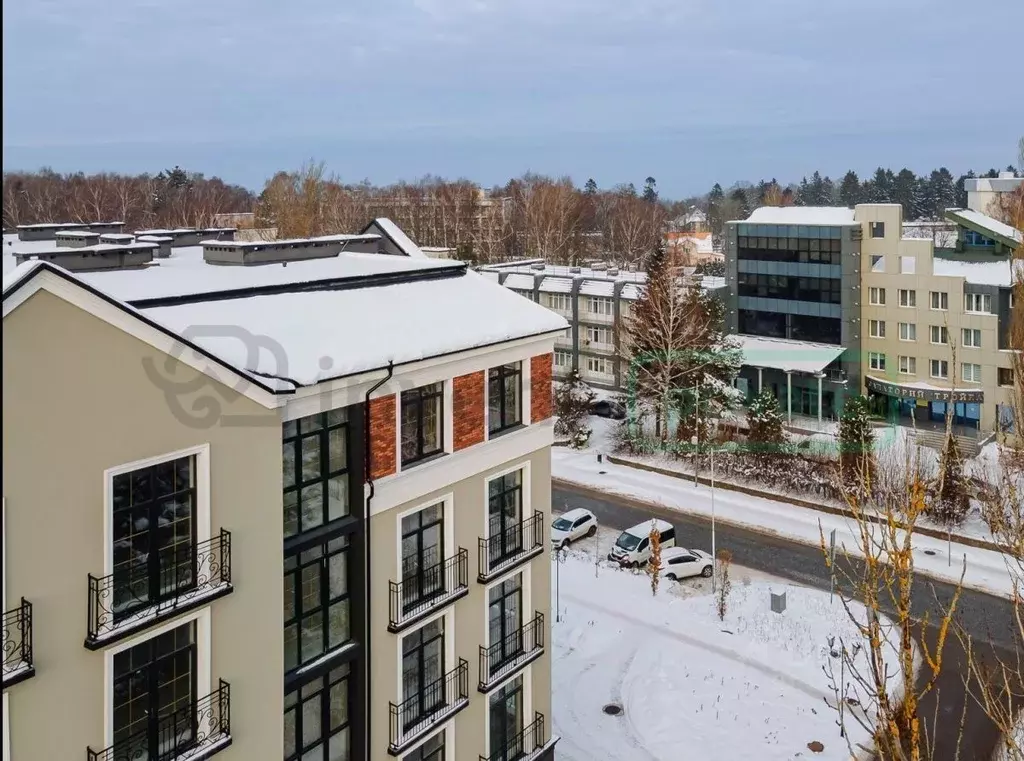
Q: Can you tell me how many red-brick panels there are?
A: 3